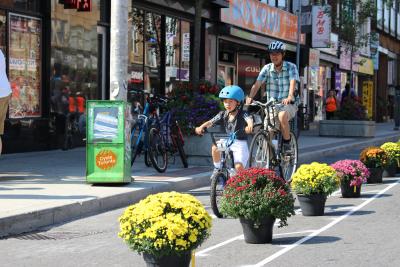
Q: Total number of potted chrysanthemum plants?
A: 6